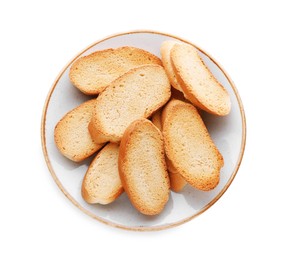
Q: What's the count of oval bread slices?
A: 9